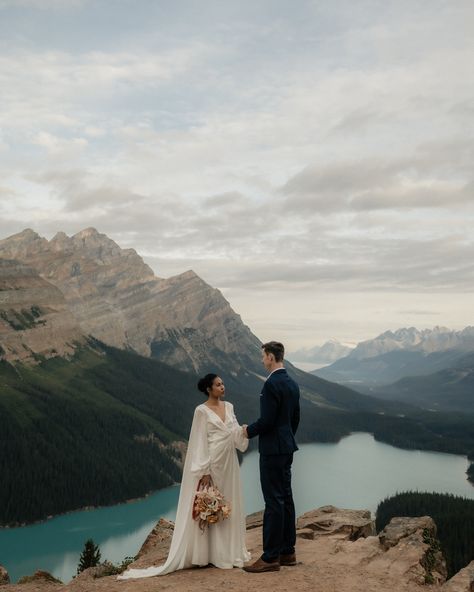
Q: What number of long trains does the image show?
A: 1